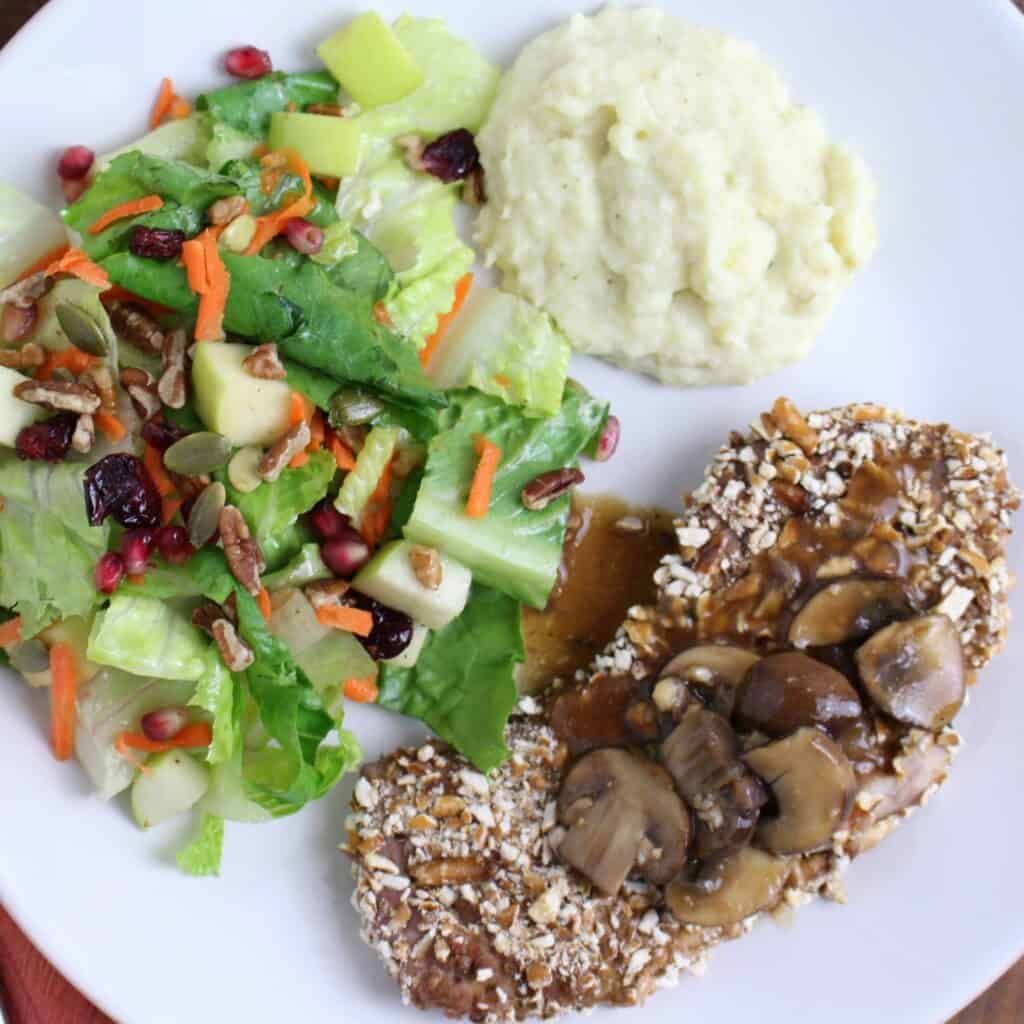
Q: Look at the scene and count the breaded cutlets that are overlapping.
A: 2